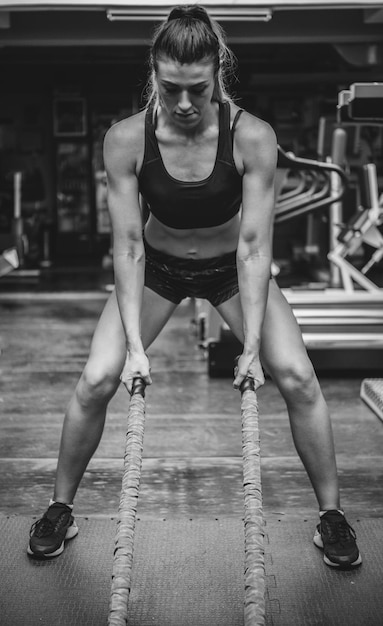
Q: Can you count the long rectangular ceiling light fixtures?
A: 1